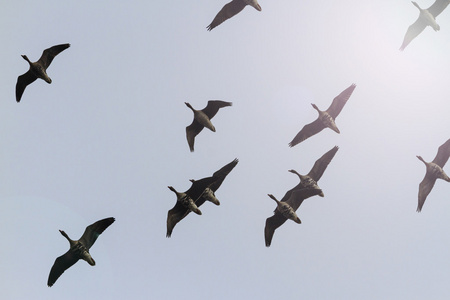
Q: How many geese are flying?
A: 11